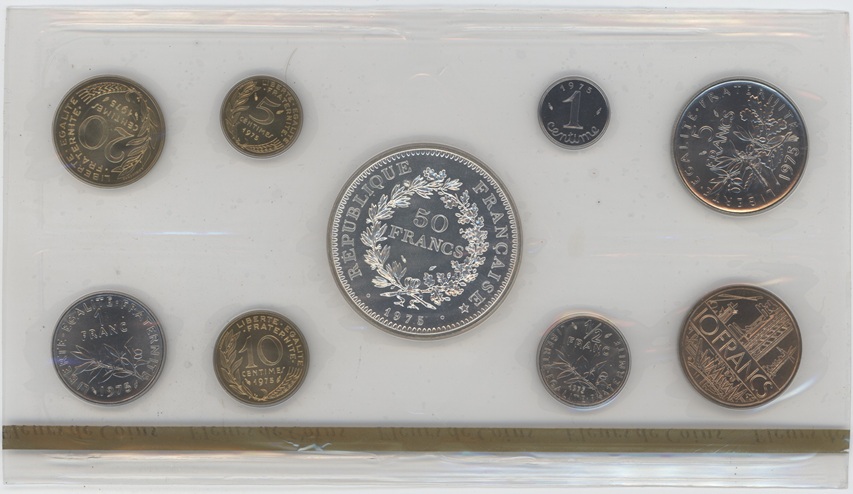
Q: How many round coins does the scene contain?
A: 9